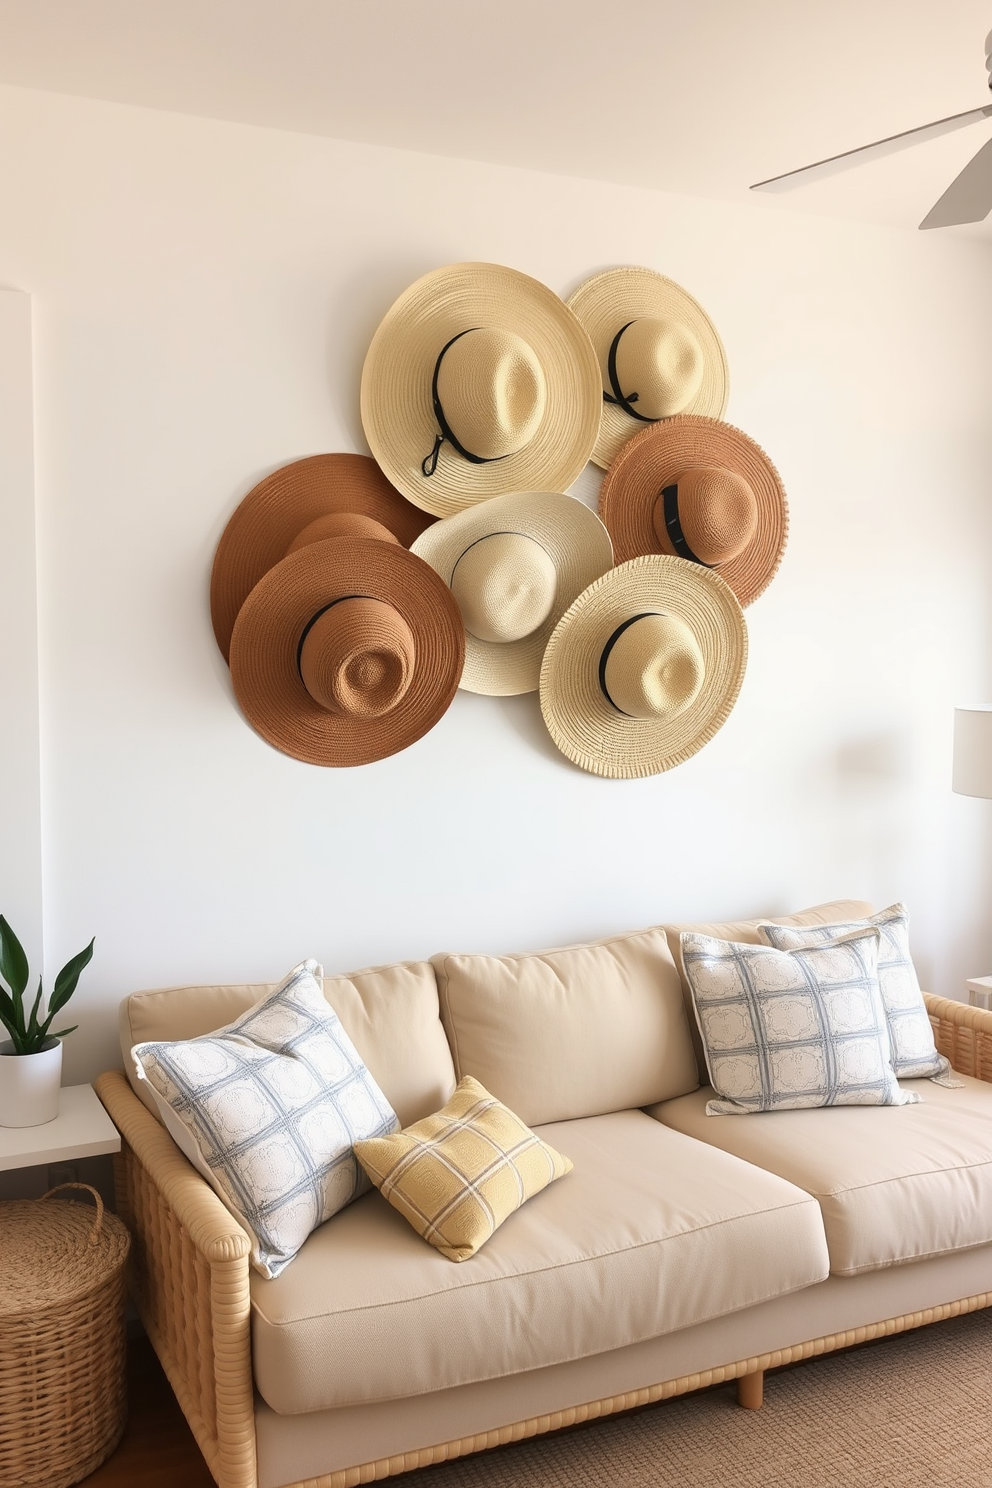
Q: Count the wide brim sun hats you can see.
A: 7